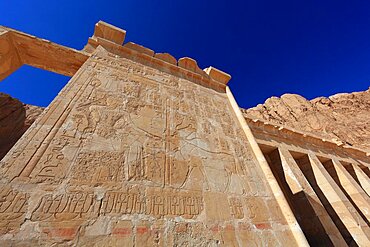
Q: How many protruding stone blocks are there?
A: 5